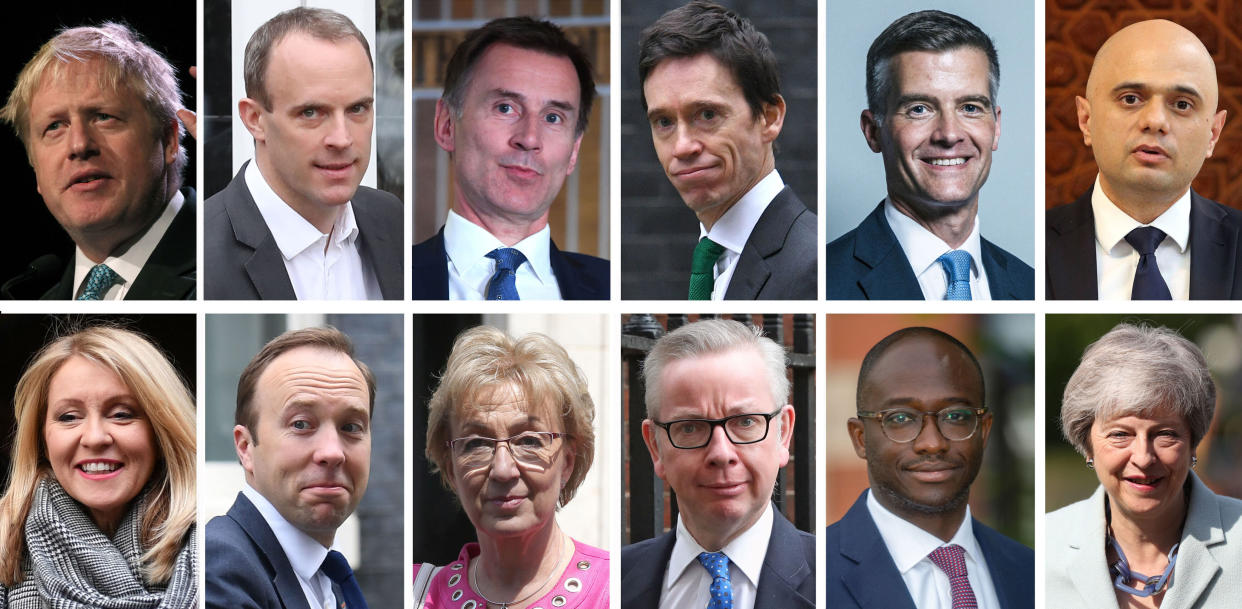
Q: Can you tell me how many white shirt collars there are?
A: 9